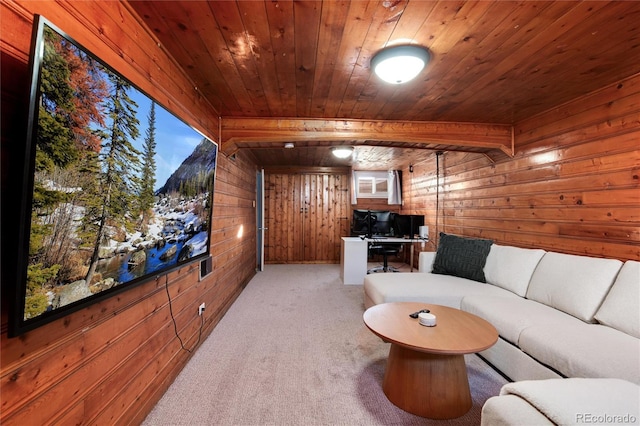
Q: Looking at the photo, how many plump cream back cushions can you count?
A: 3